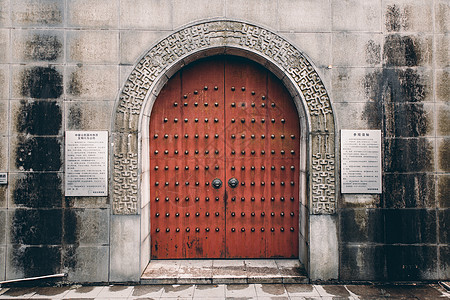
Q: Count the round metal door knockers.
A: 2